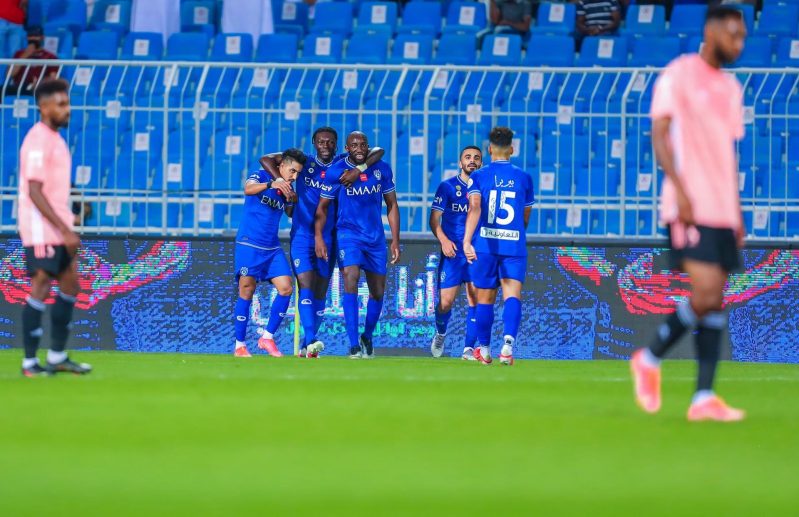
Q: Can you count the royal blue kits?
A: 5